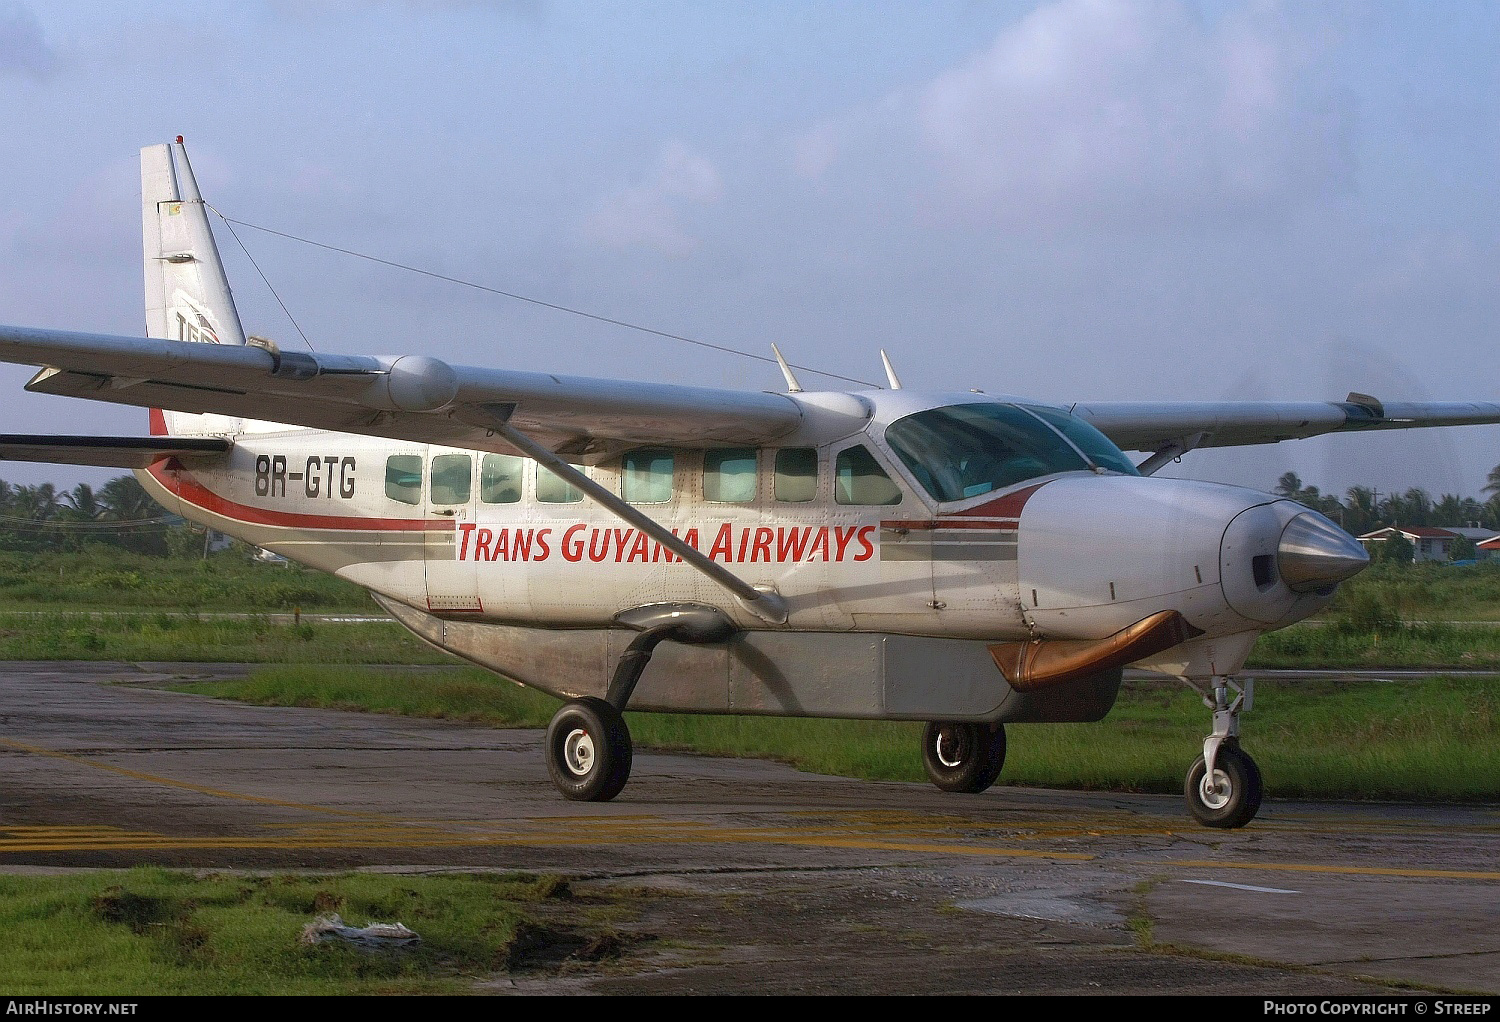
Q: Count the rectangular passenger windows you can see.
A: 7